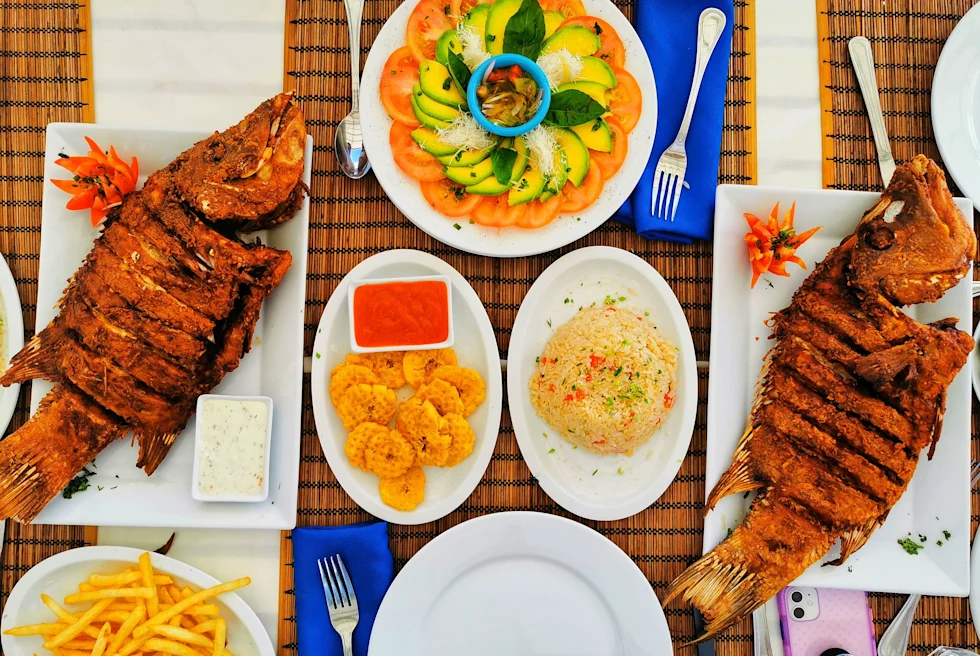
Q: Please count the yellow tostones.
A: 11